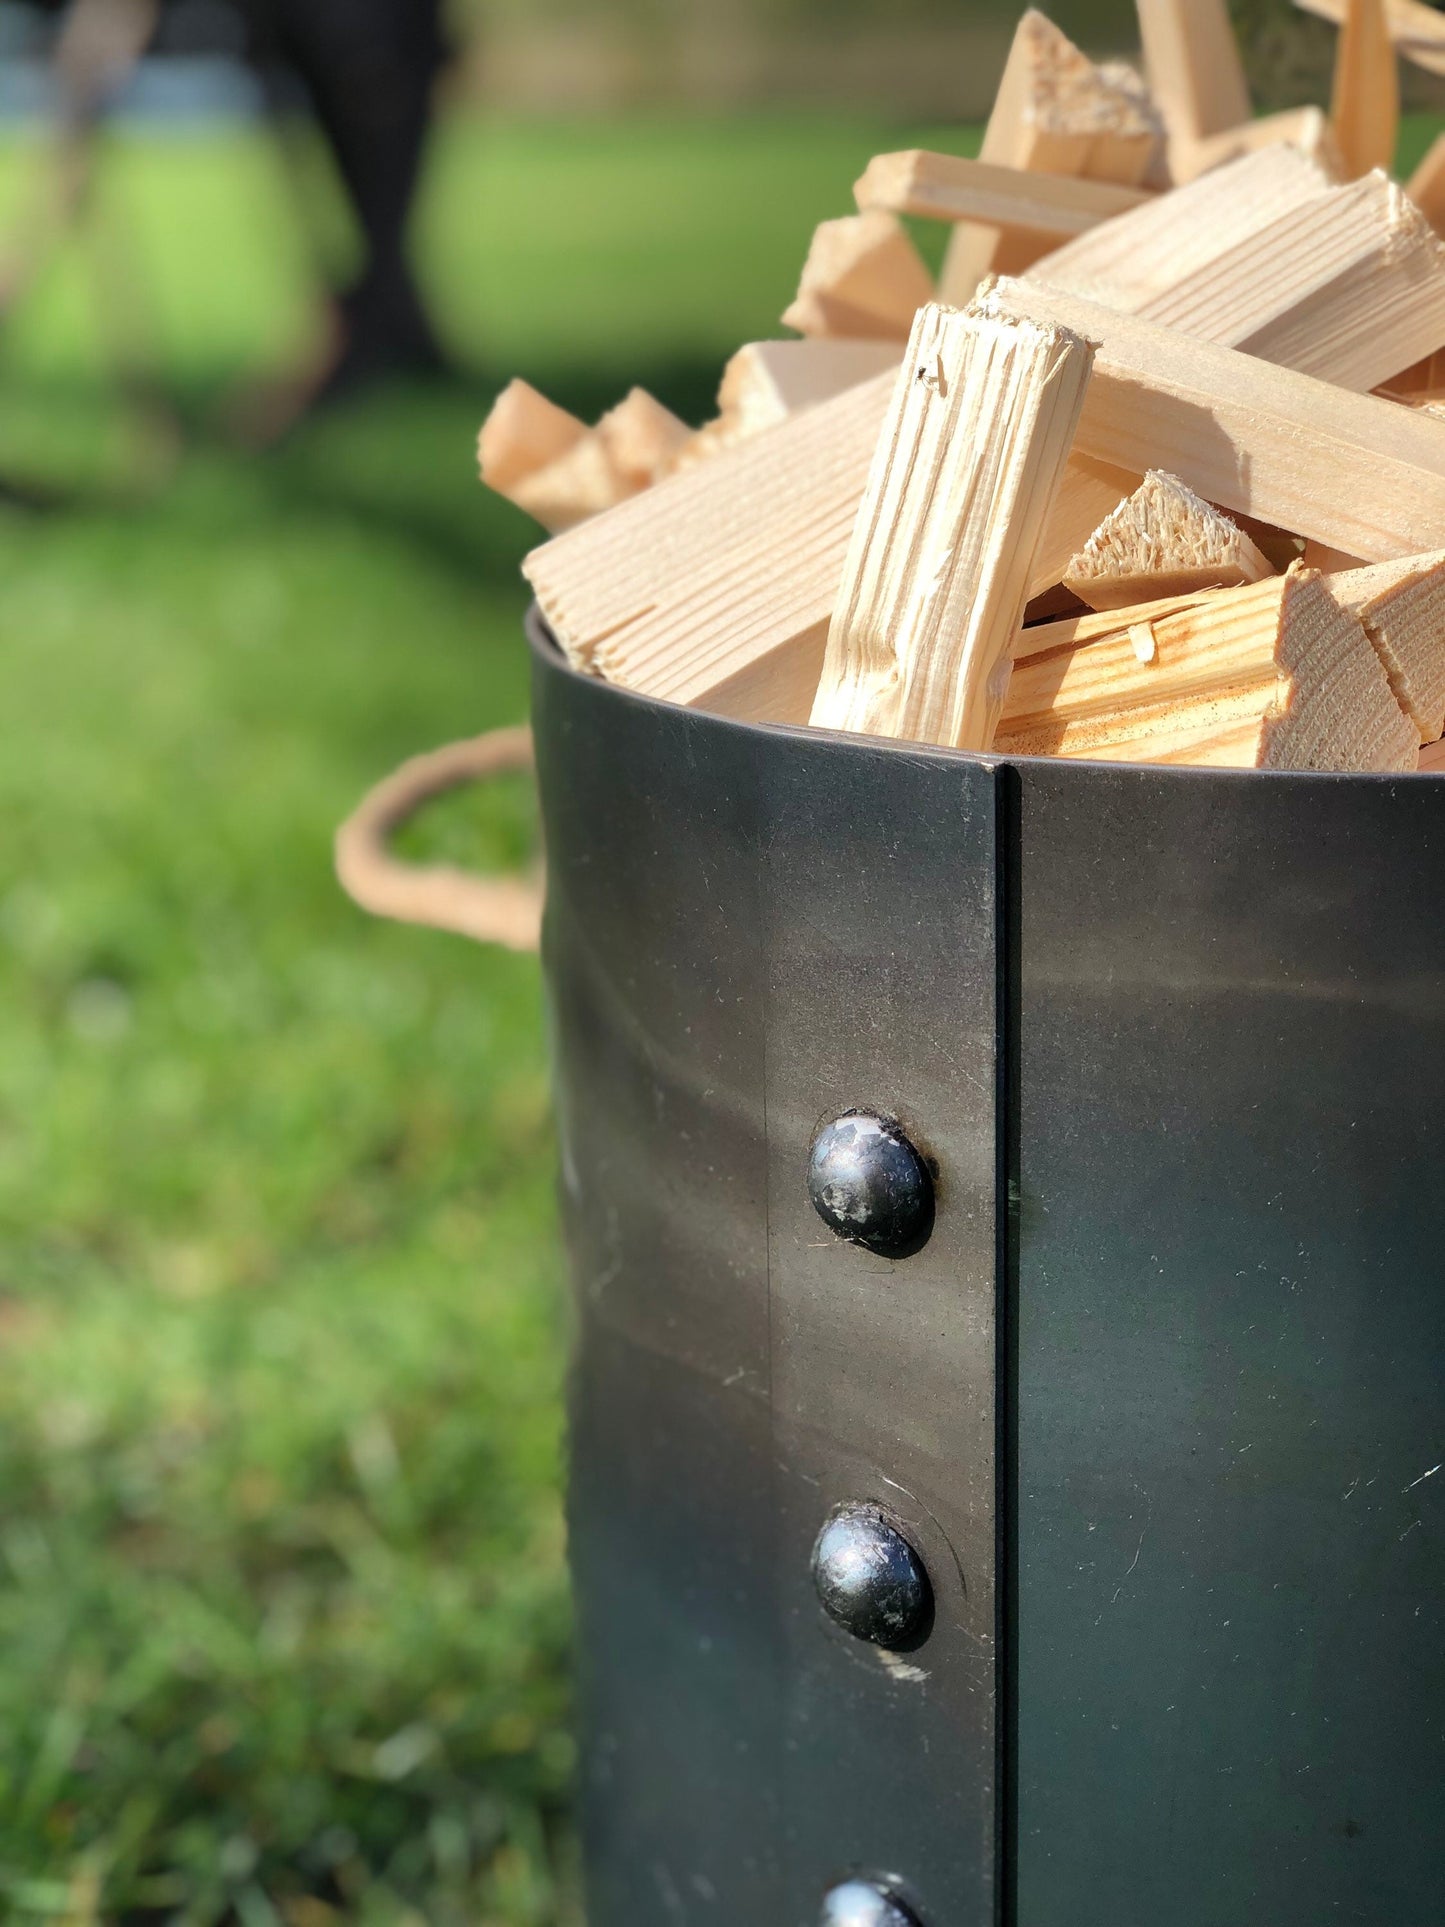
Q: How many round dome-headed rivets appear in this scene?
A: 3